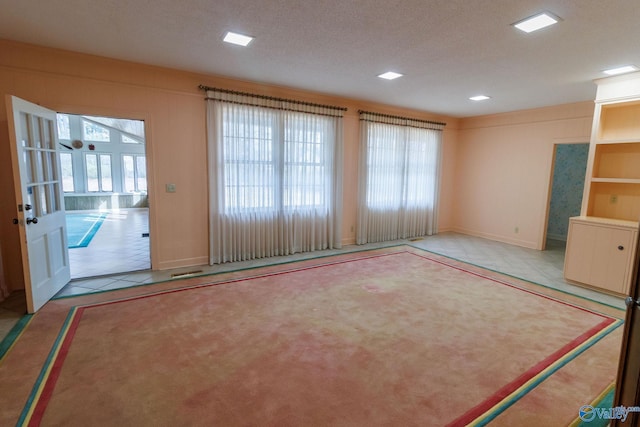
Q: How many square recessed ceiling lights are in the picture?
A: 5